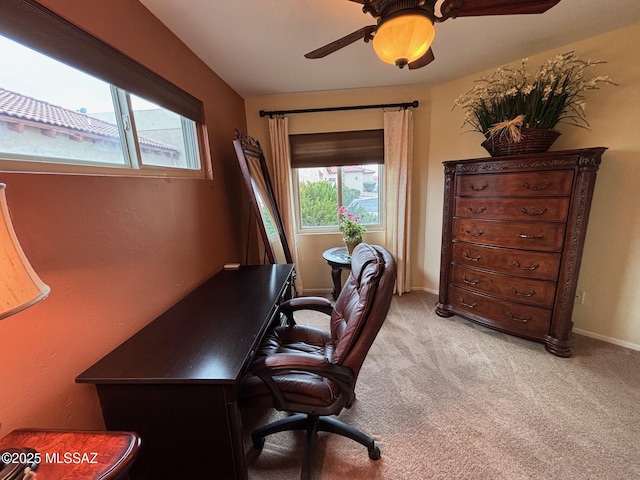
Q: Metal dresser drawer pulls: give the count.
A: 12